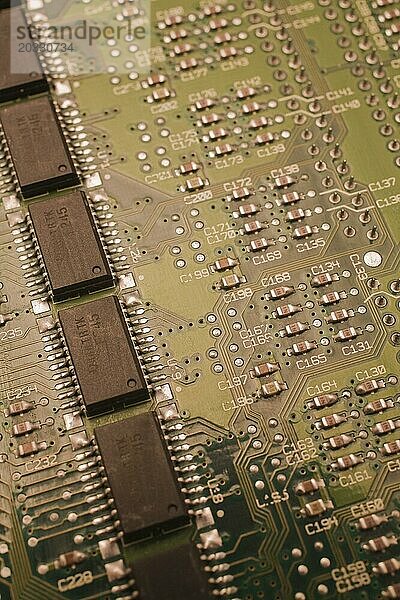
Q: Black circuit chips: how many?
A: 6